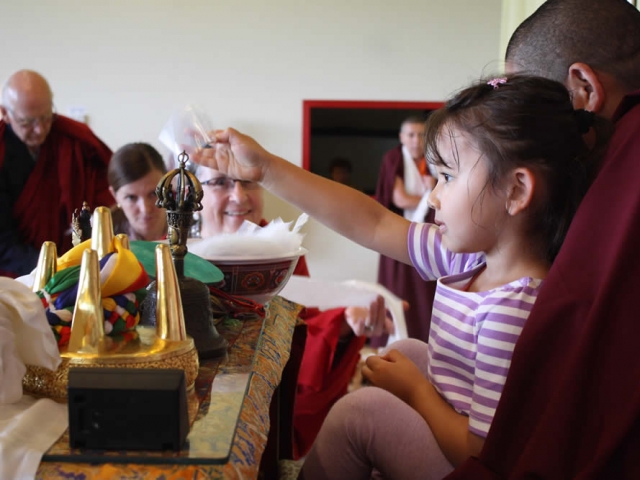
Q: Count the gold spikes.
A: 5